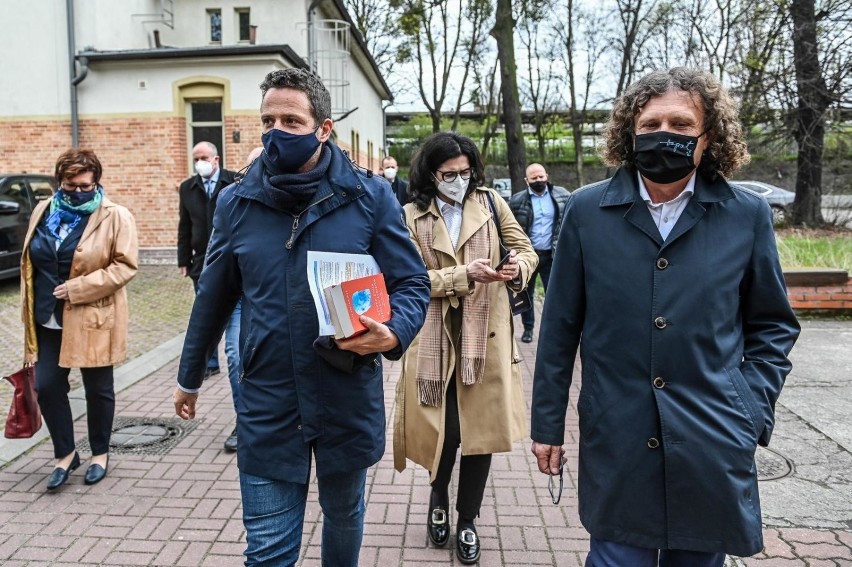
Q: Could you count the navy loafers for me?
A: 2